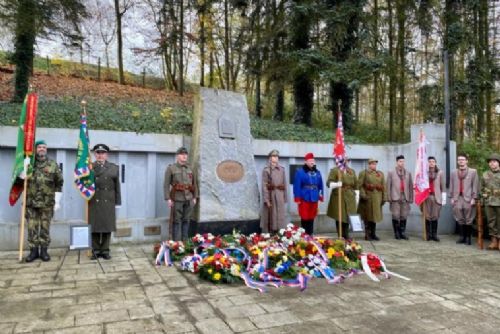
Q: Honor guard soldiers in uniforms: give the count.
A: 11